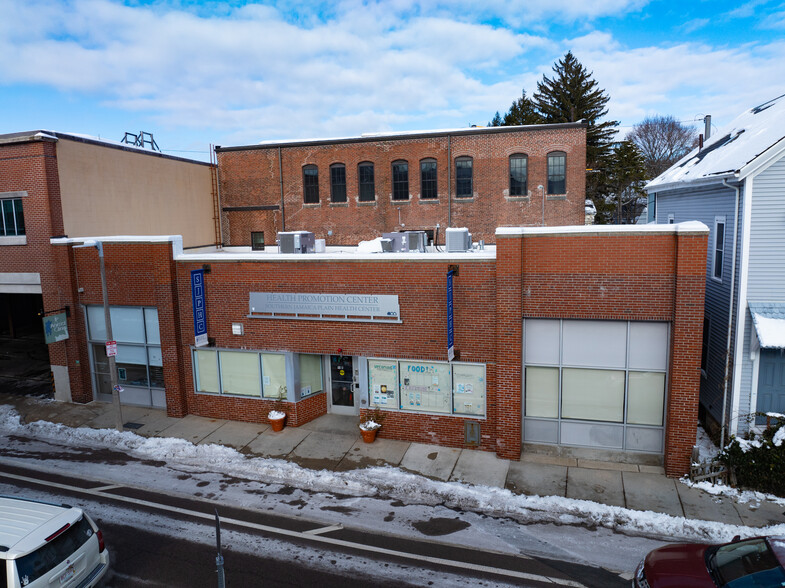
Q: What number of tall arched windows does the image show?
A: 8